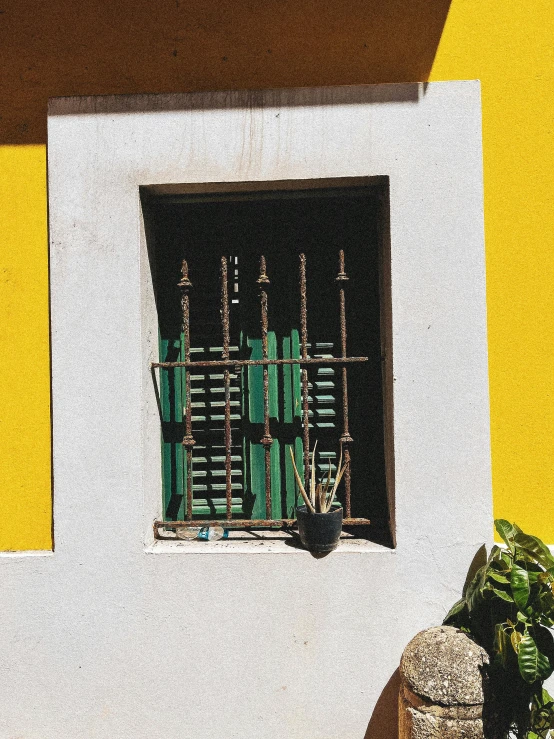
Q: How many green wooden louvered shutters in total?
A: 2